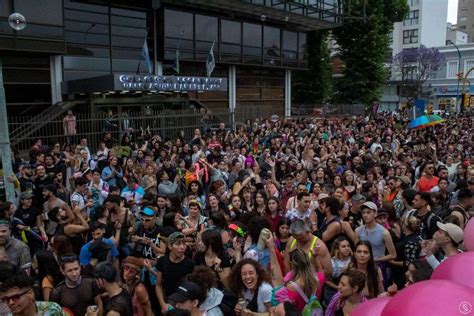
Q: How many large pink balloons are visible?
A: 4